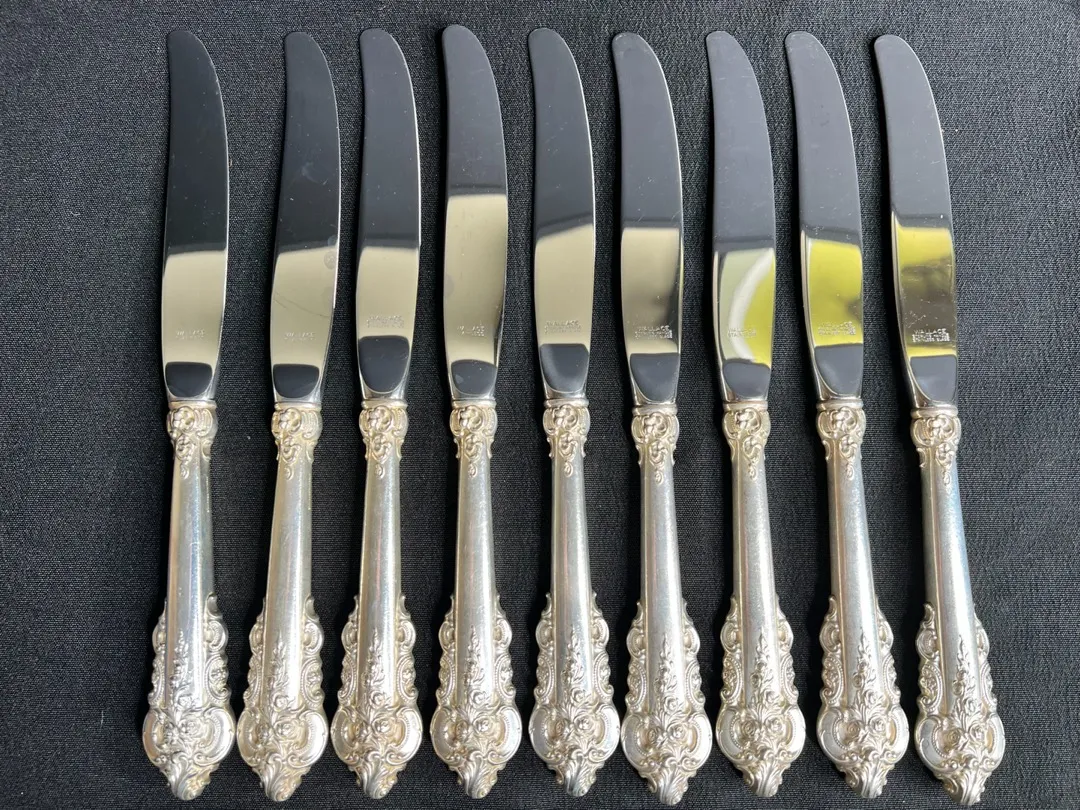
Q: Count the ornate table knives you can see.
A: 9